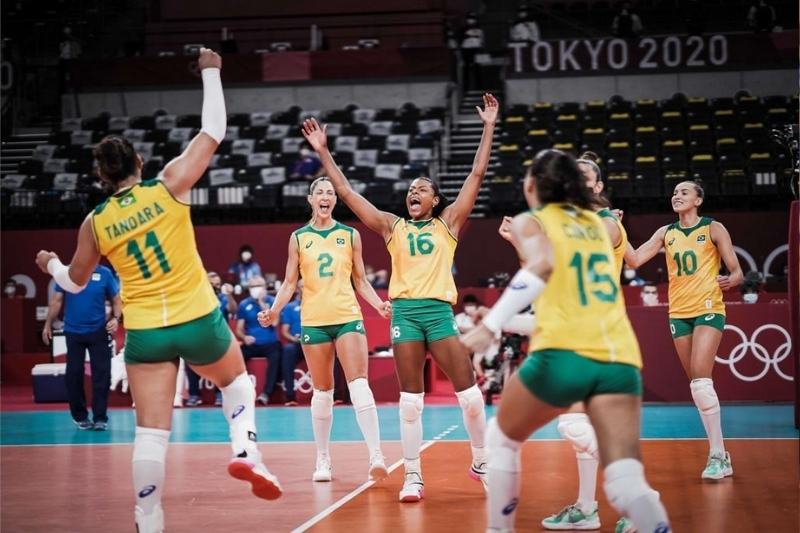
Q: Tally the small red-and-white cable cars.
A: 0